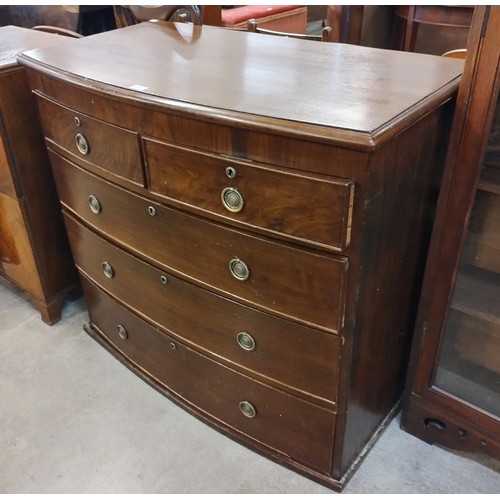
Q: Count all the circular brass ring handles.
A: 8